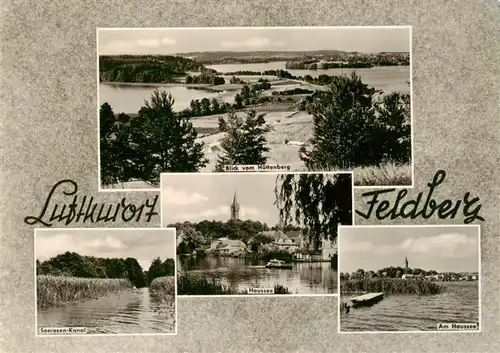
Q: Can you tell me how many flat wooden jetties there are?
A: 1